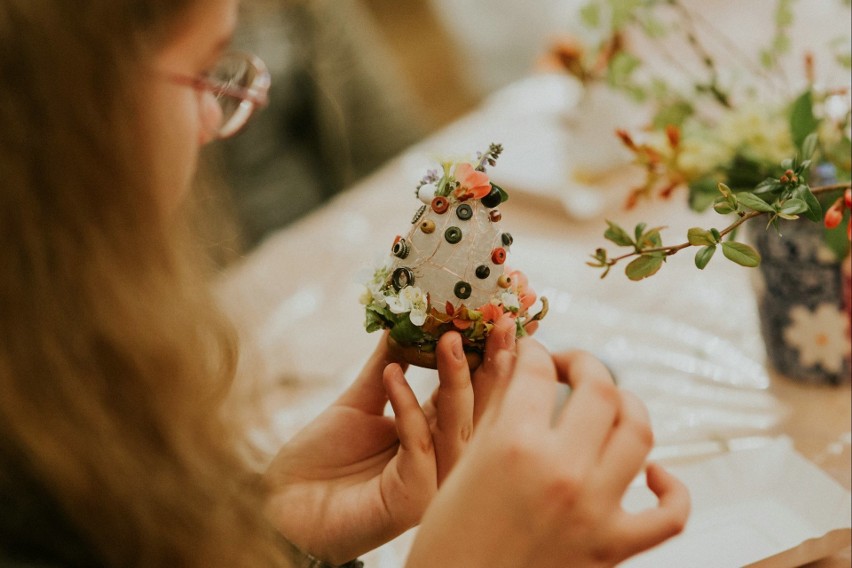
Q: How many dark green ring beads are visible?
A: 3